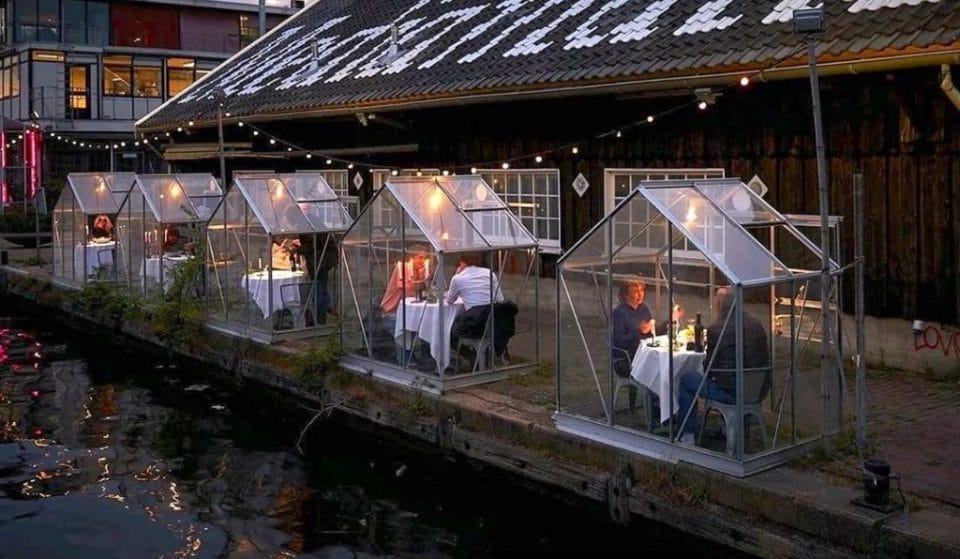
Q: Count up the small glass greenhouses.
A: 5